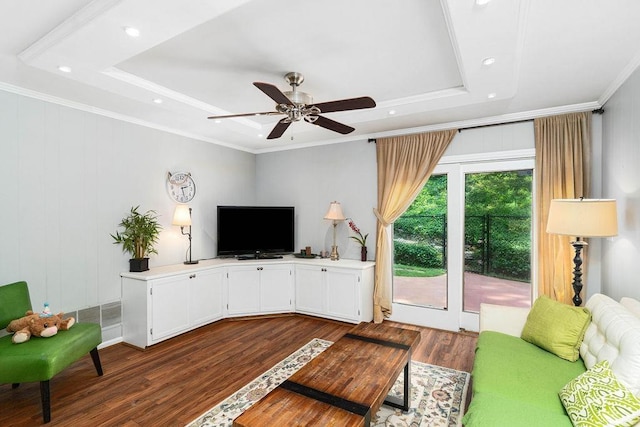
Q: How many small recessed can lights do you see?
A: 9